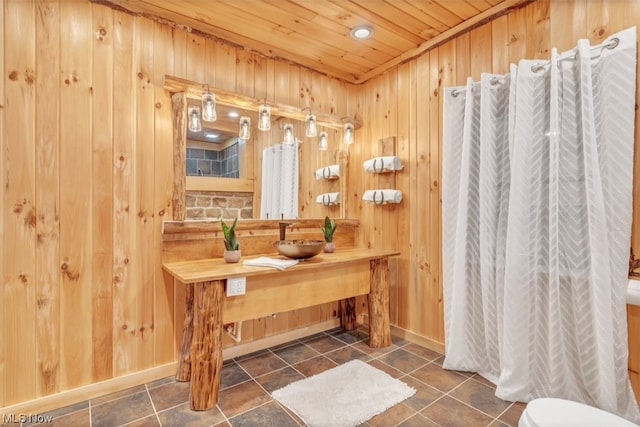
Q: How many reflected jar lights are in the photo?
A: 4